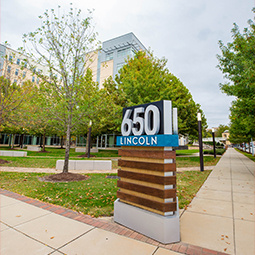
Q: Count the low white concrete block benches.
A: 4